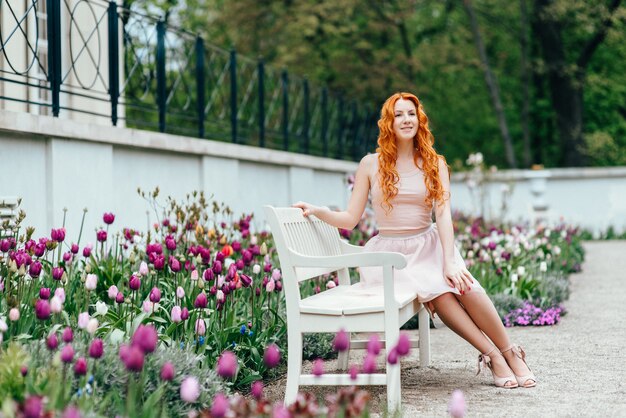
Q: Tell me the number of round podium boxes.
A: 0